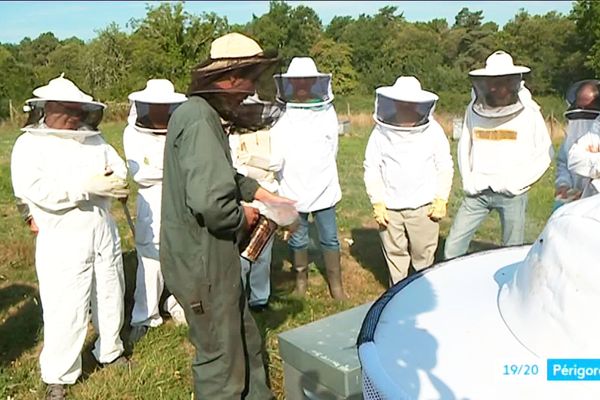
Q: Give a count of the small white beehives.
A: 2